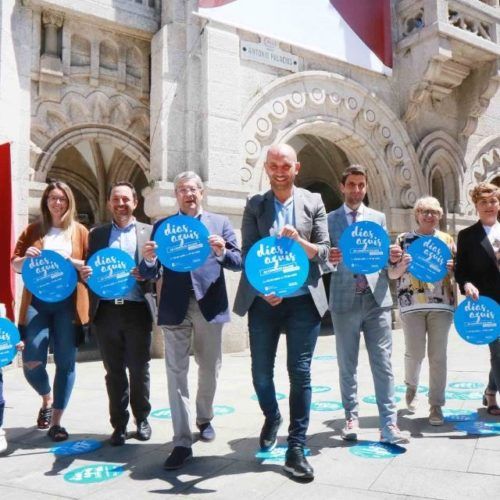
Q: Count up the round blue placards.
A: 8